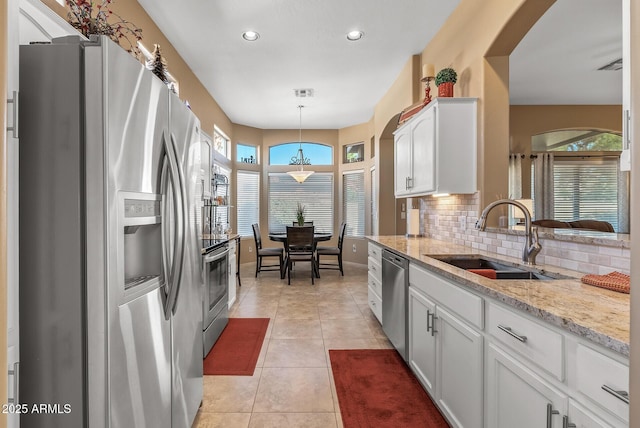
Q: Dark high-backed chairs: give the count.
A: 4